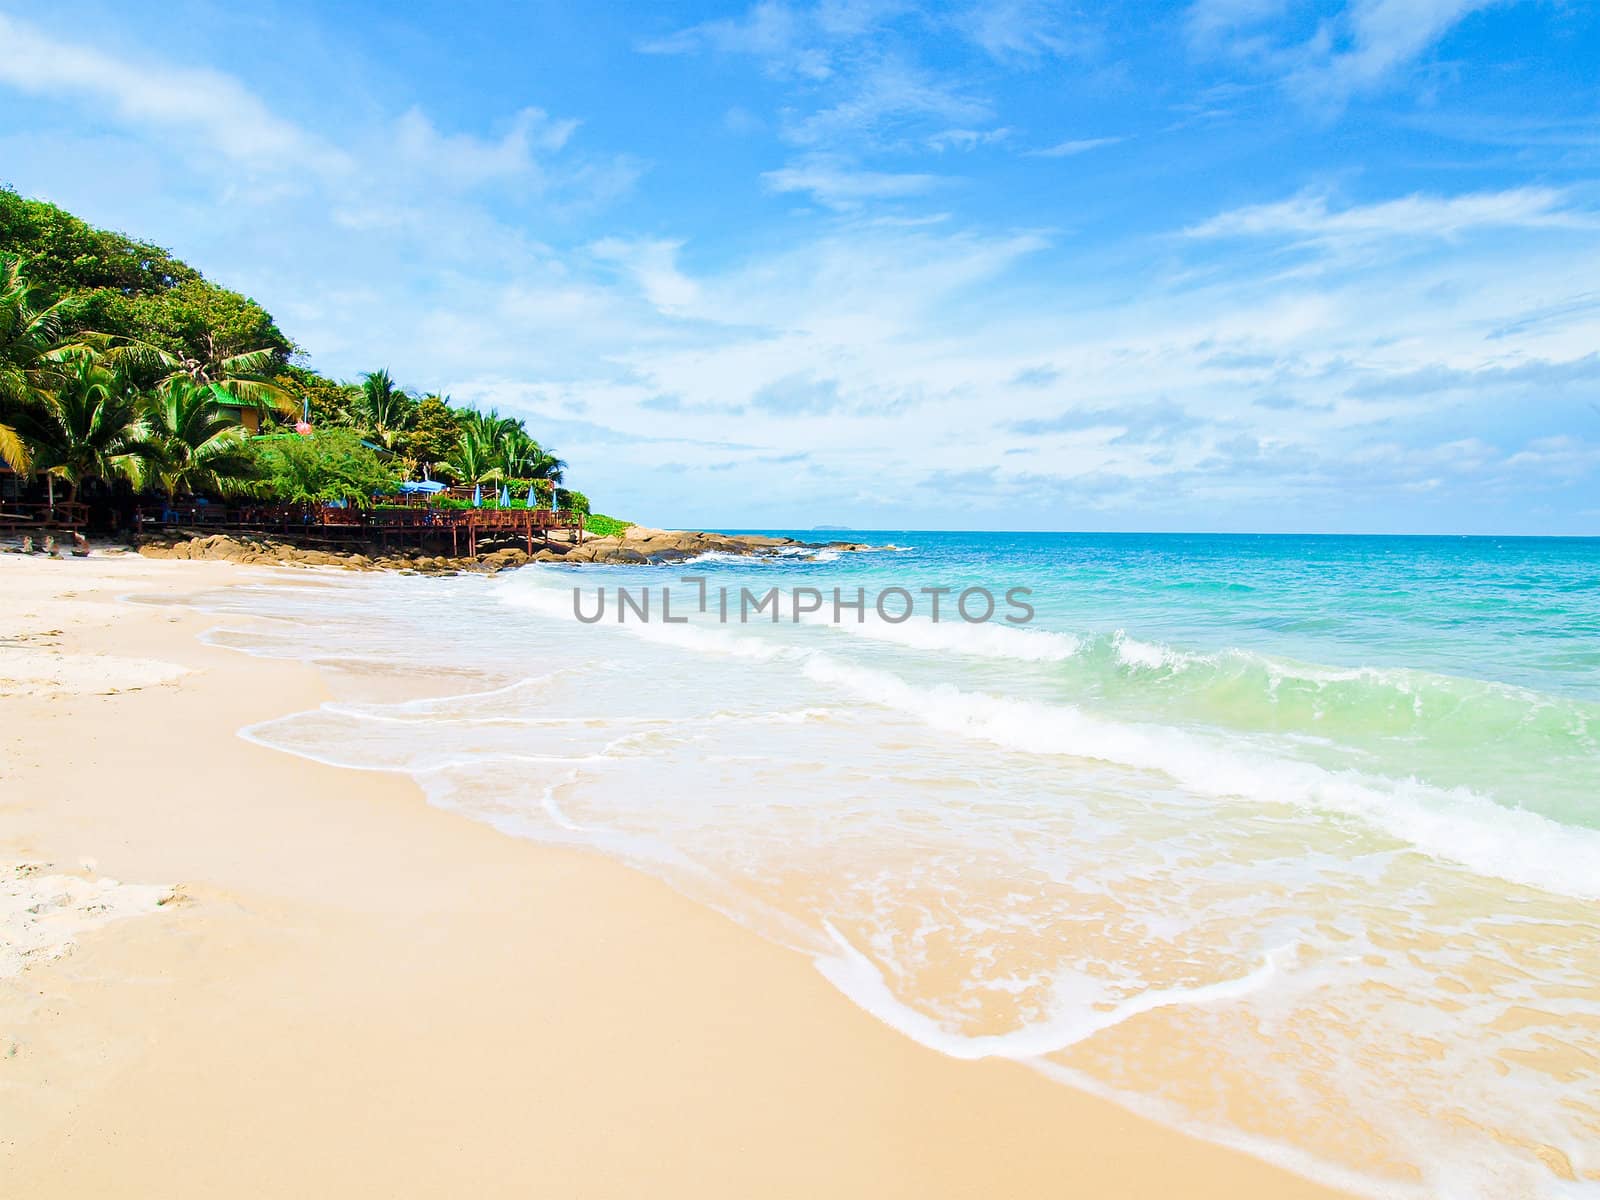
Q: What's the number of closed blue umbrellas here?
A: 4